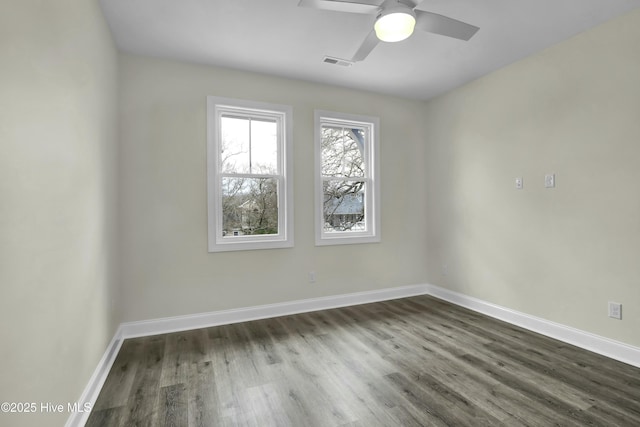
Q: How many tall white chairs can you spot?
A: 0